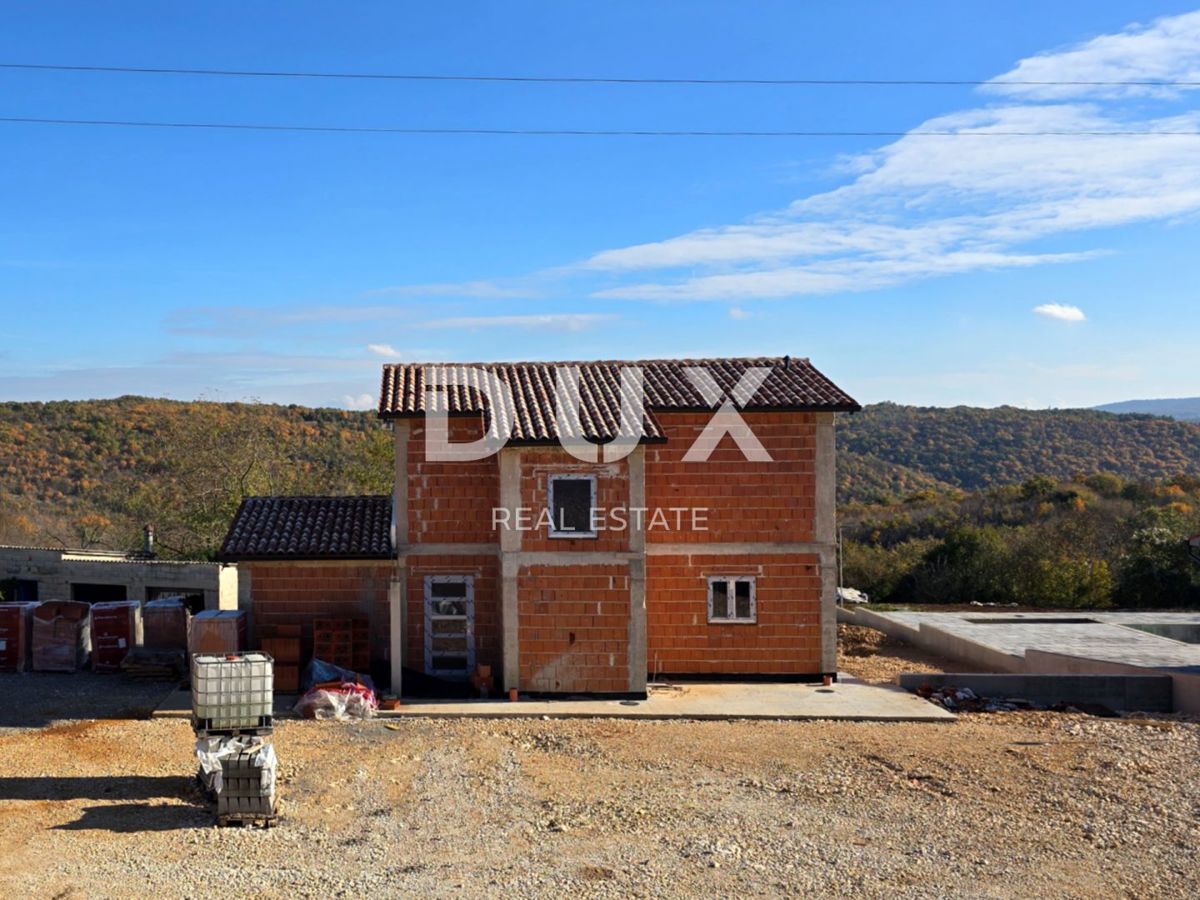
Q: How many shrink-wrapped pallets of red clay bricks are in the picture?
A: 5